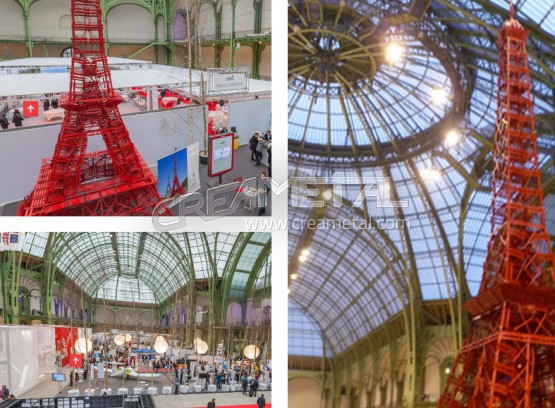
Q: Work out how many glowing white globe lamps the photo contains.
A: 8